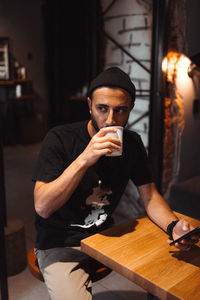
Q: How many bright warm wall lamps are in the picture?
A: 1